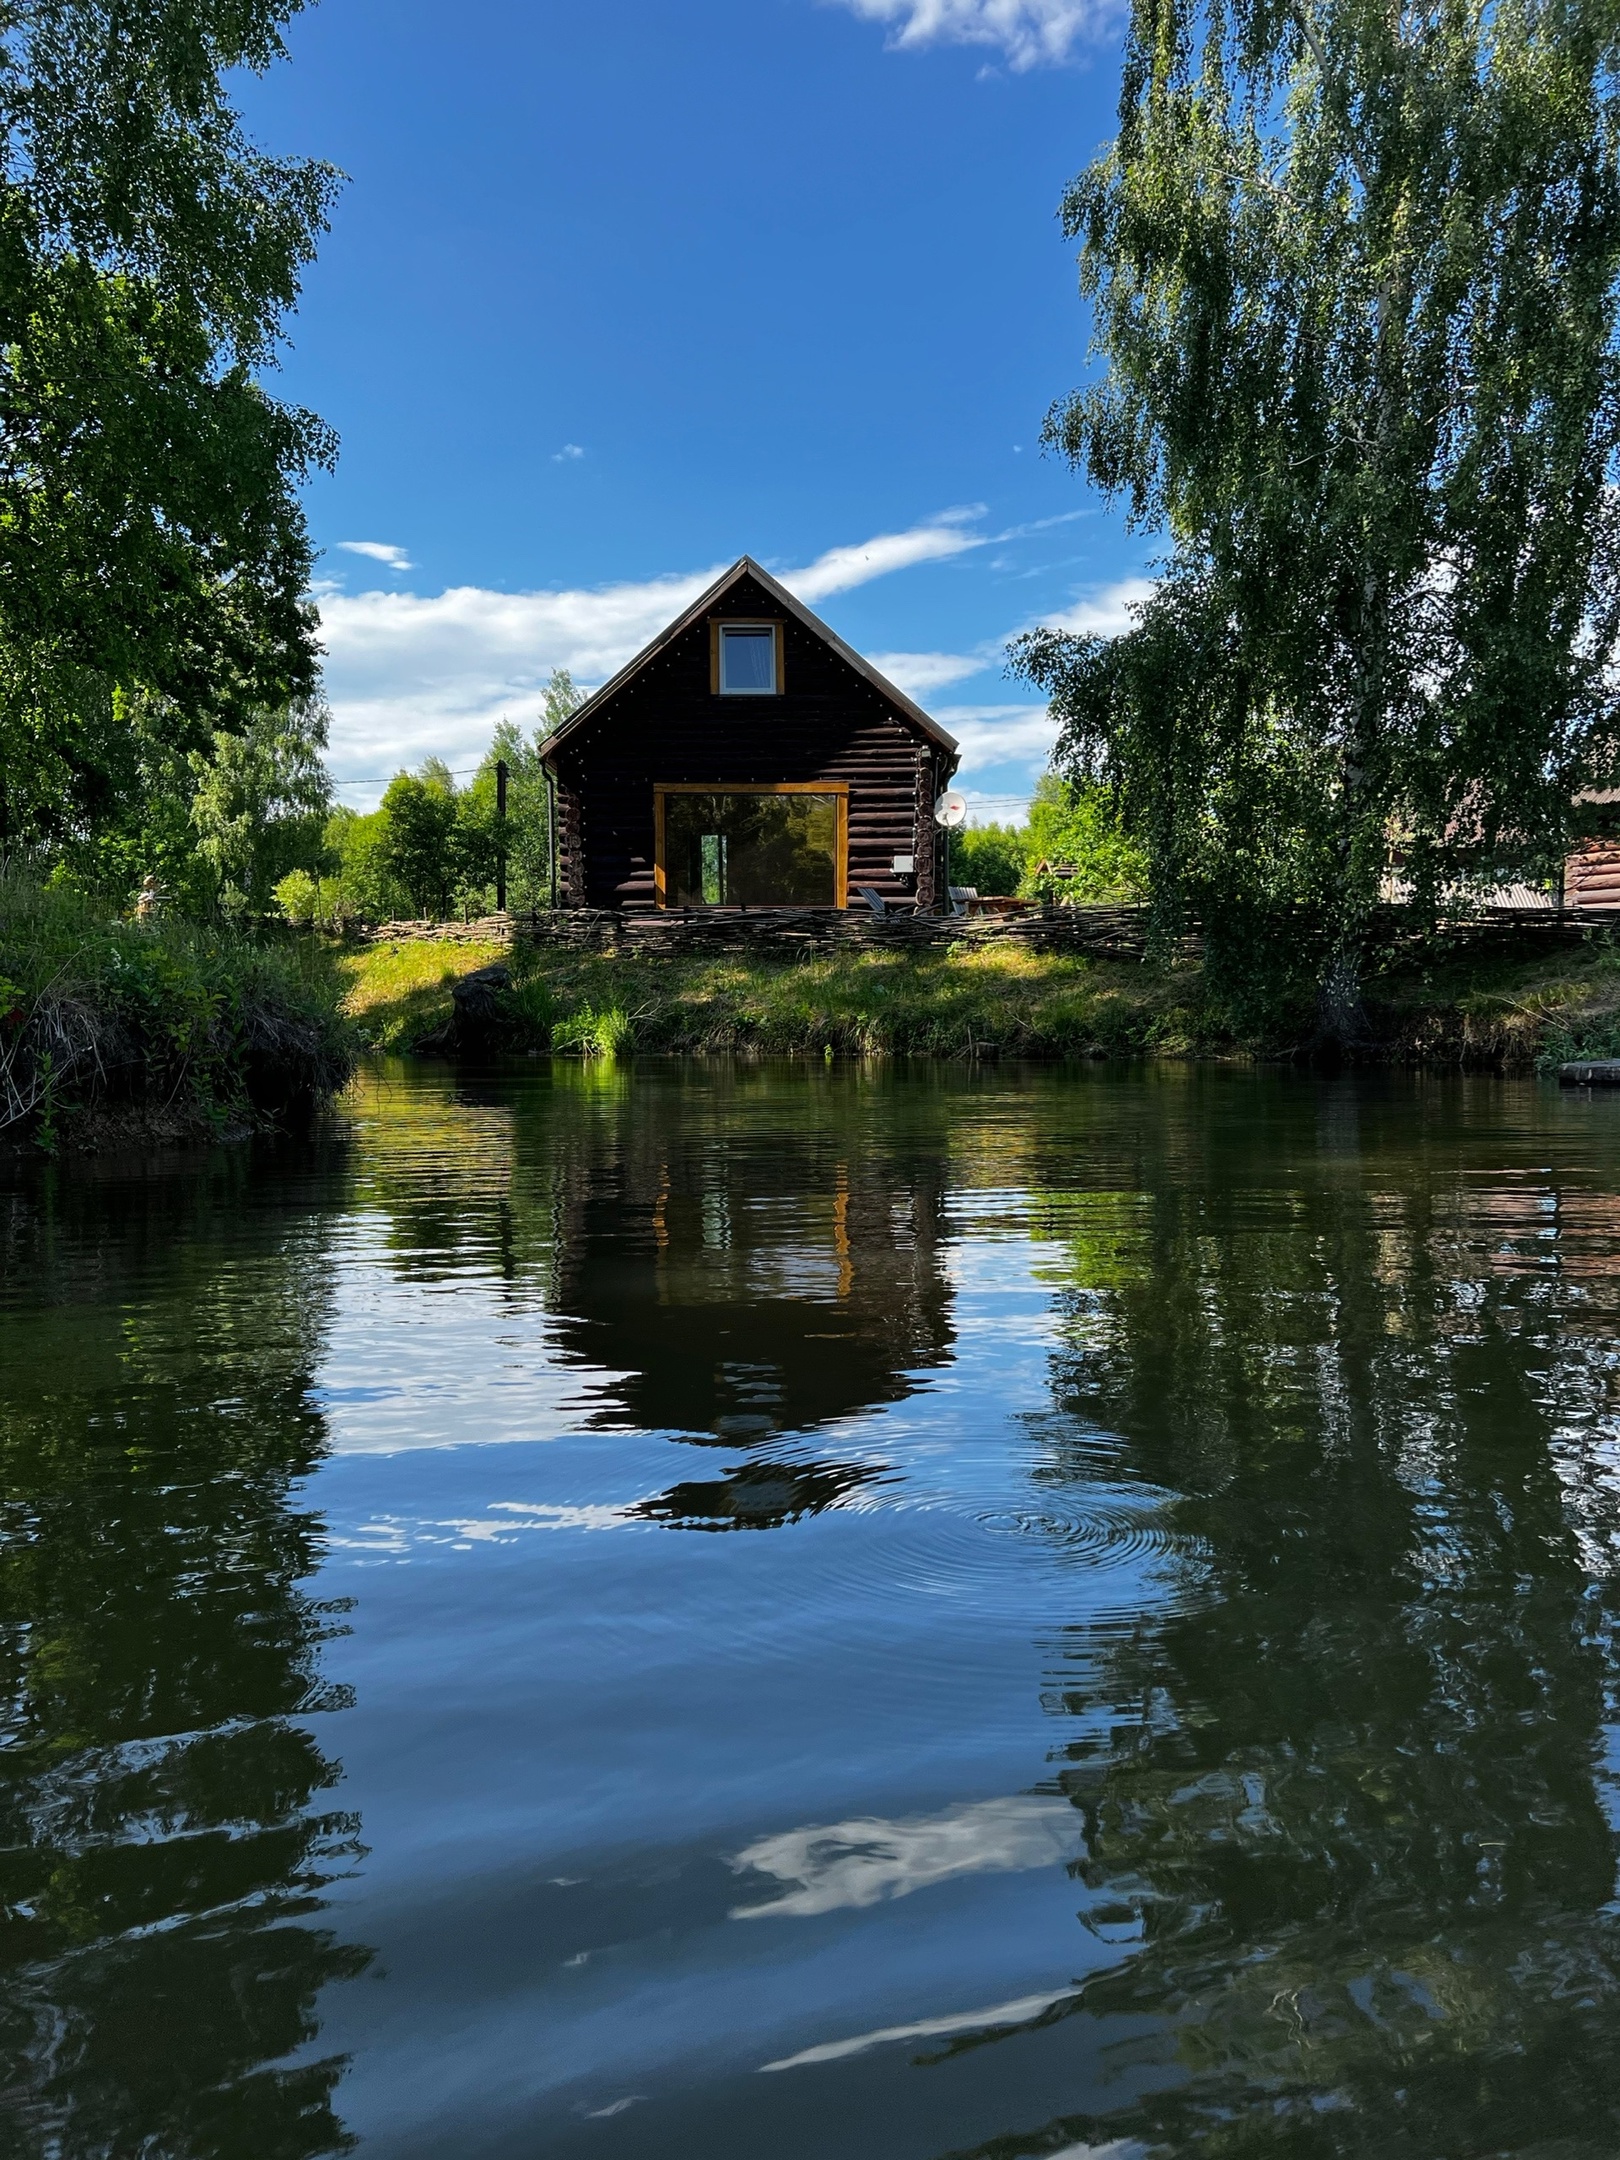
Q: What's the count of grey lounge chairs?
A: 2